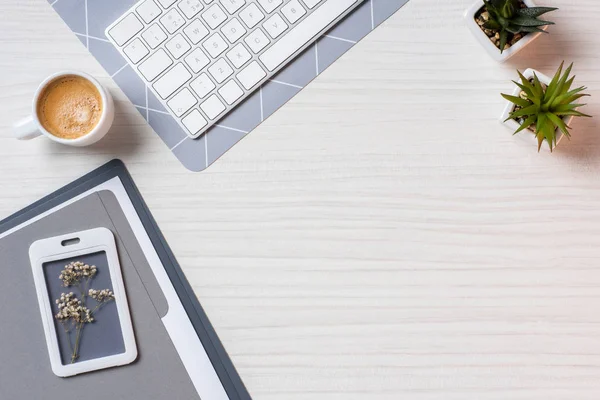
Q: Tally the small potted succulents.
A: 2